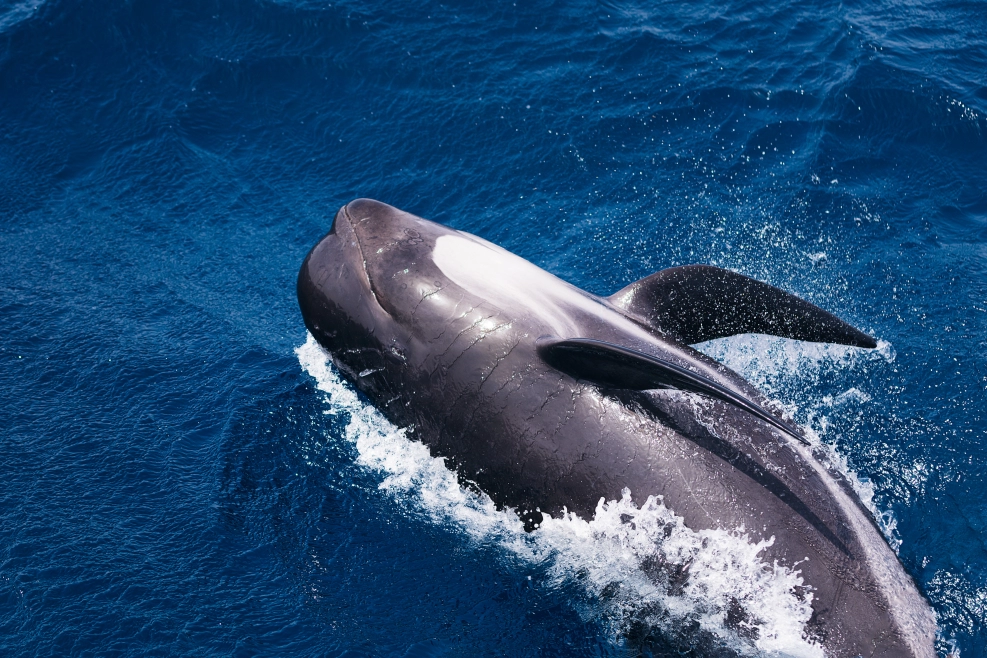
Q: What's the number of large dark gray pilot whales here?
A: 1